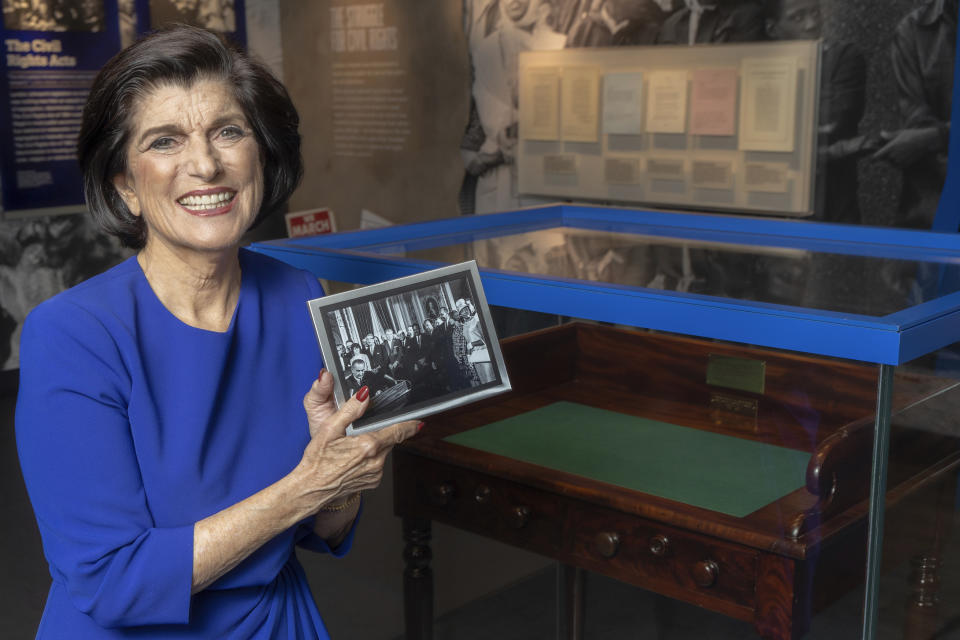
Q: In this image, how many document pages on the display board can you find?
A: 6